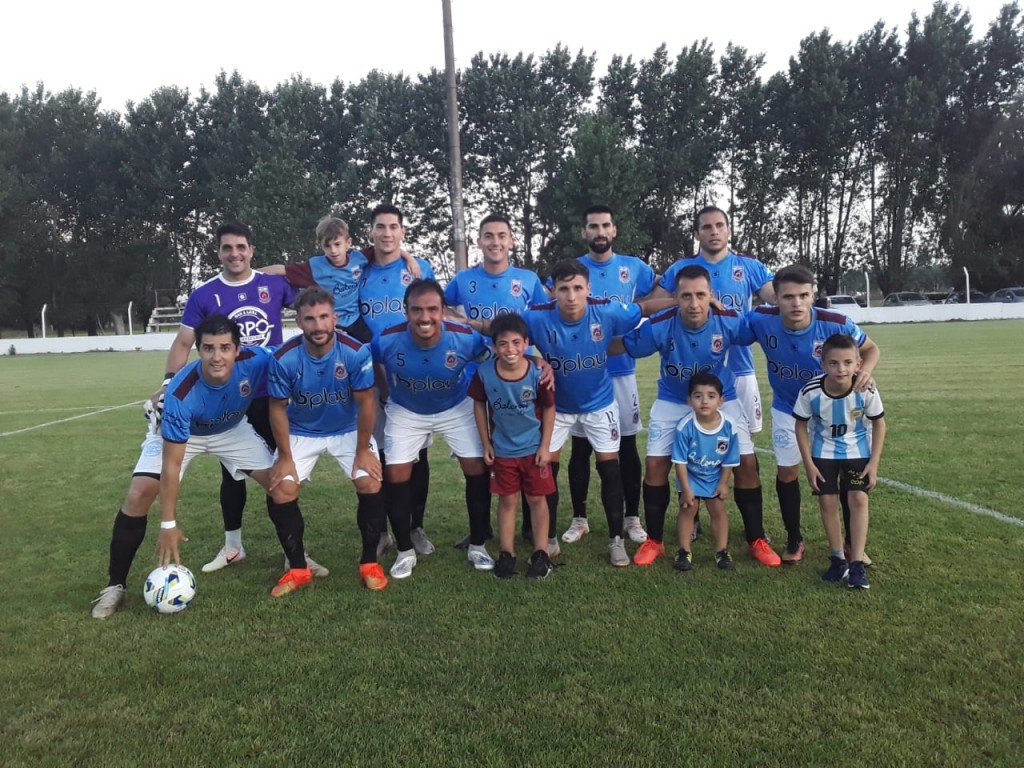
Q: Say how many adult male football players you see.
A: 11